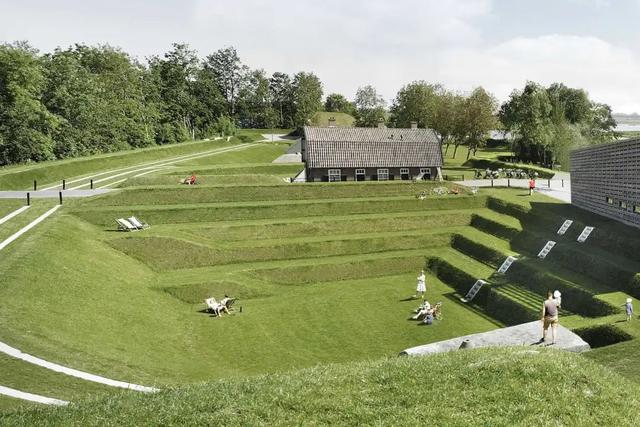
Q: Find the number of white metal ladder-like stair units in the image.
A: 5